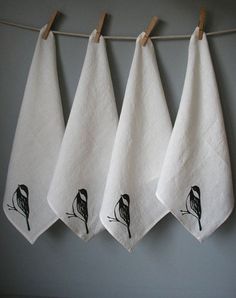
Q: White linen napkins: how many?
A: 4